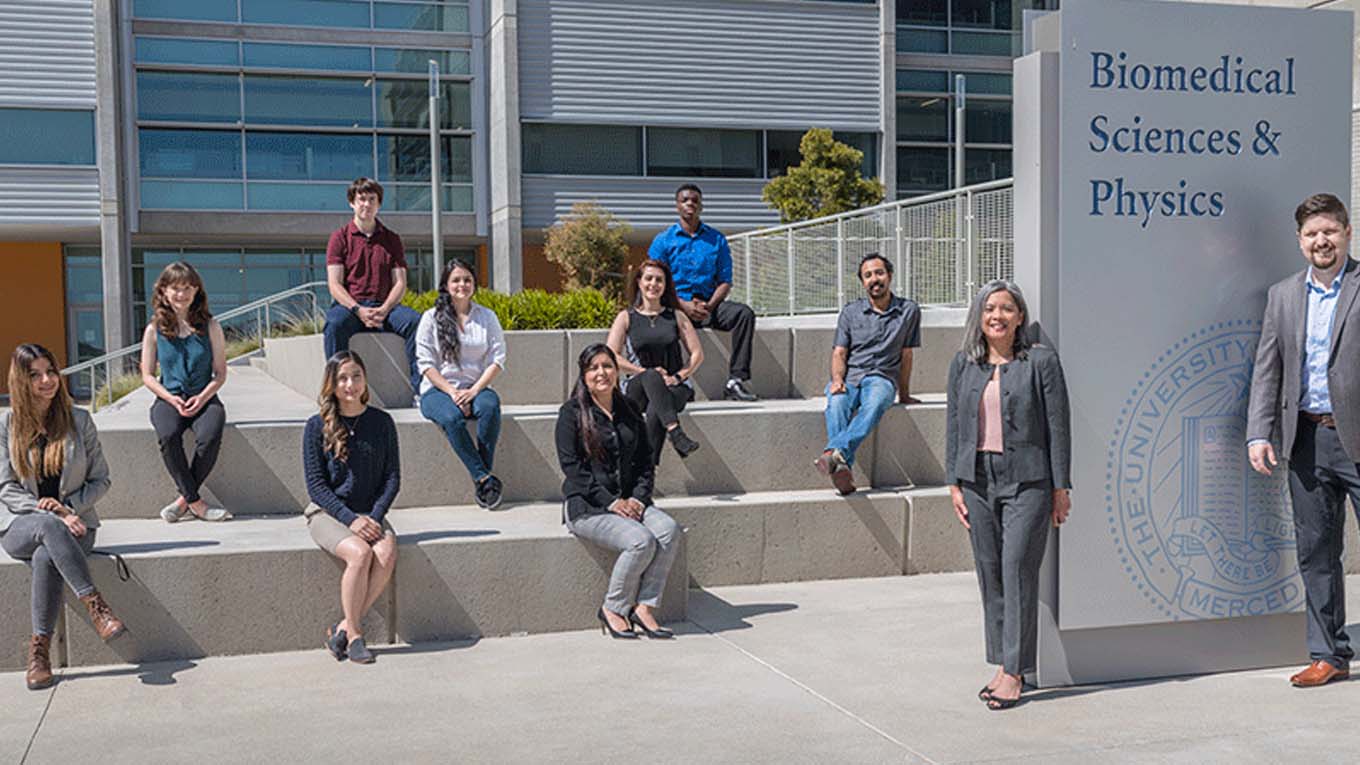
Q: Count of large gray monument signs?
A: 1